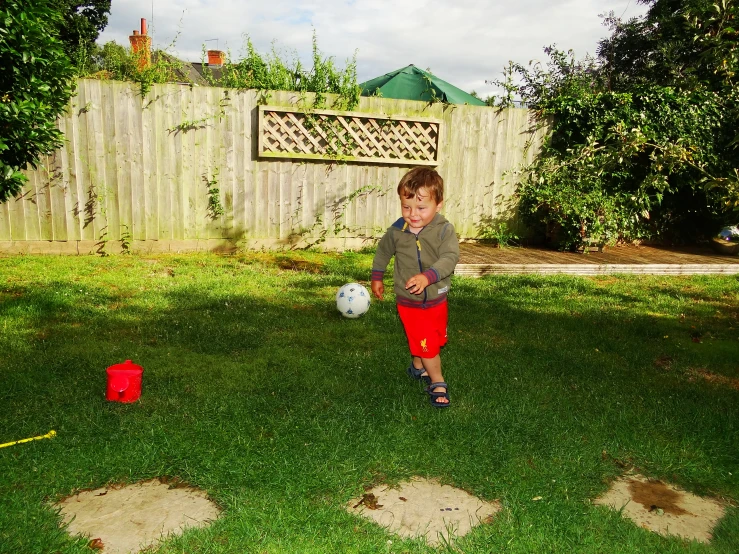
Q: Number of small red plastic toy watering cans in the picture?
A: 1